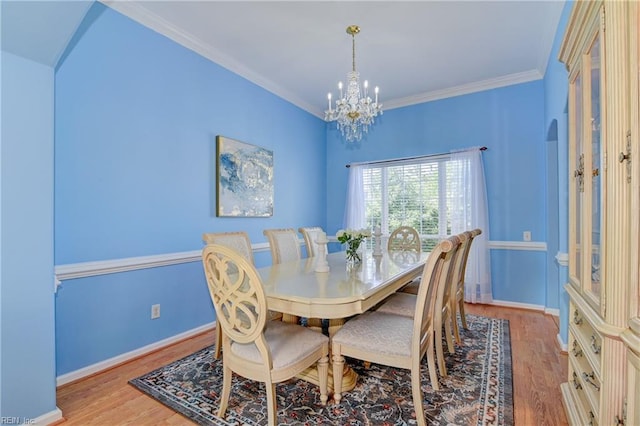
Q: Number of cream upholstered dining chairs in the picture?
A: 8